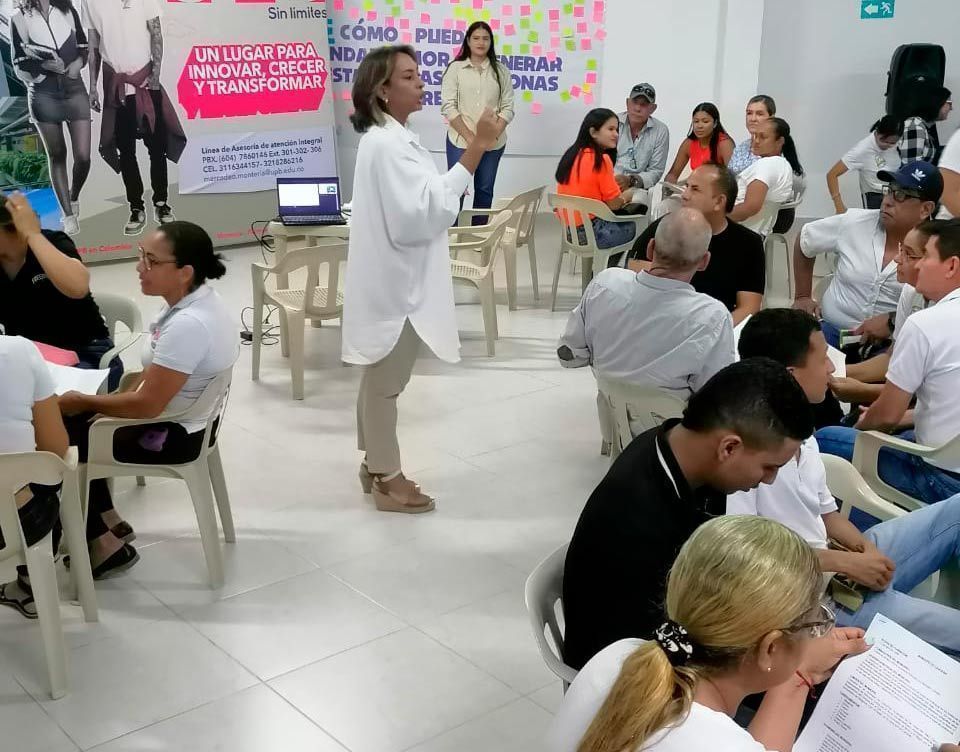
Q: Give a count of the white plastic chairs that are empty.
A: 3